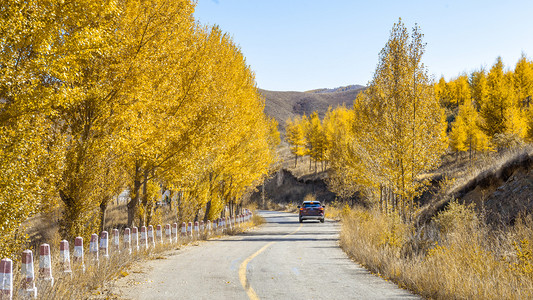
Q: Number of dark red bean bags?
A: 0